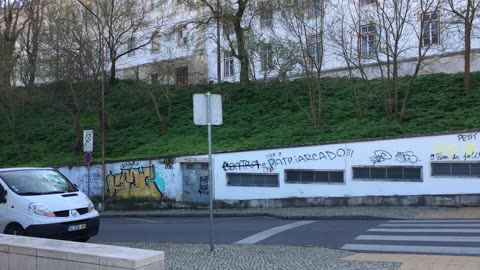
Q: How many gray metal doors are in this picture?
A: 1